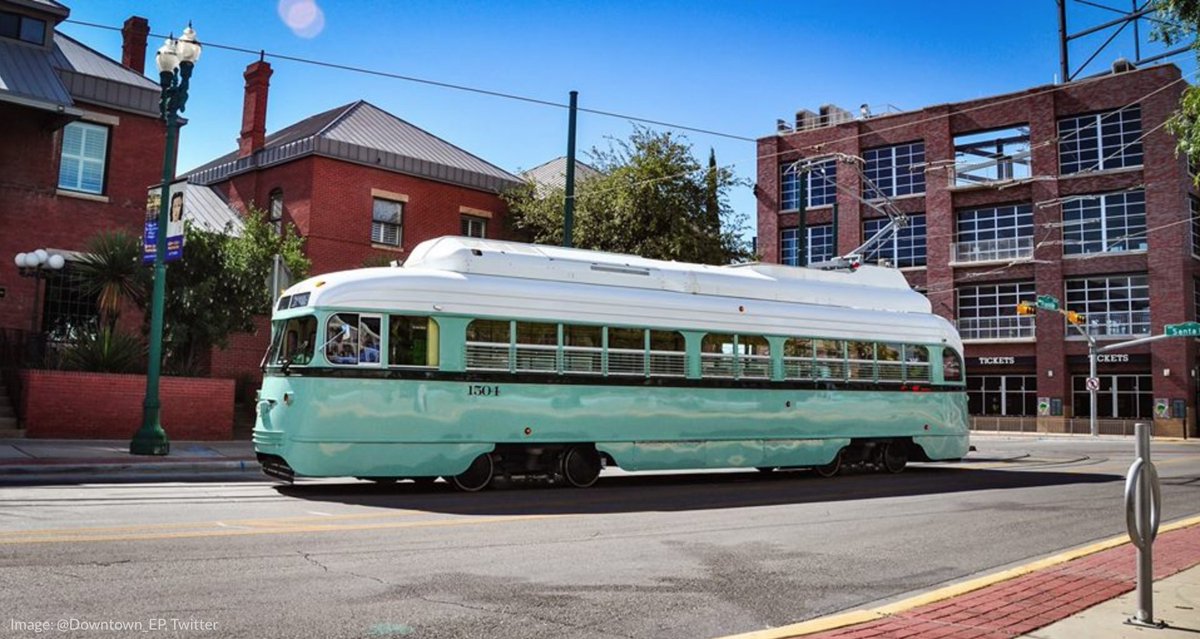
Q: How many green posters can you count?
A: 2